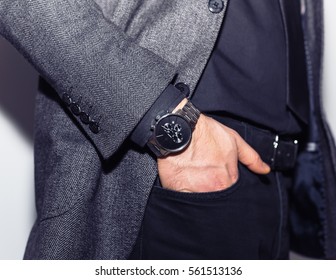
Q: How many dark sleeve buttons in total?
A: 4